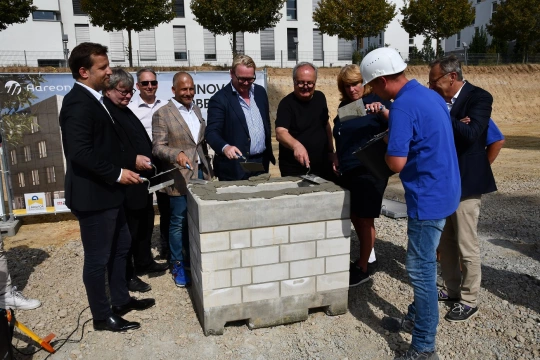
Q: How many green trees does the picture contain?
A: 6